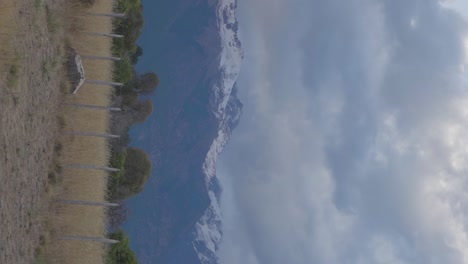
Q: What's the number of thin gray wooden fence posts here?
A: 9